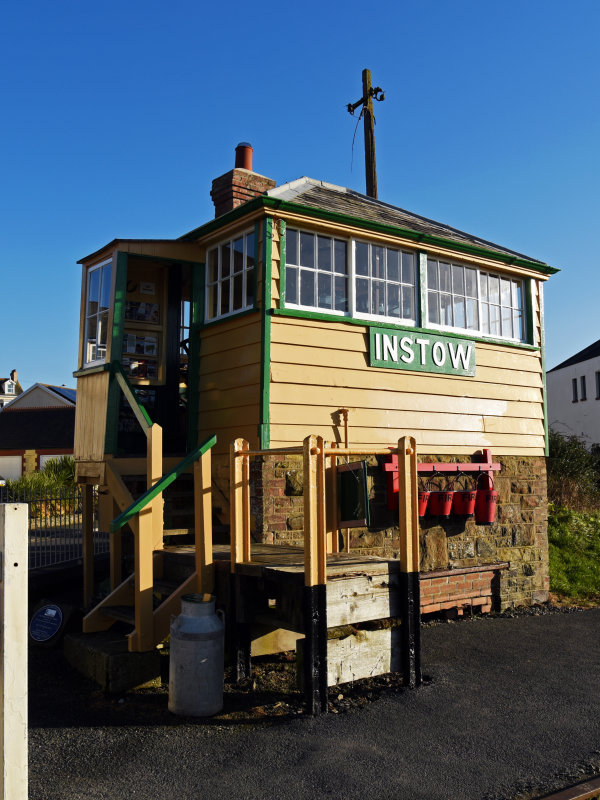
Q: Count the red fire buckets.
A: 4